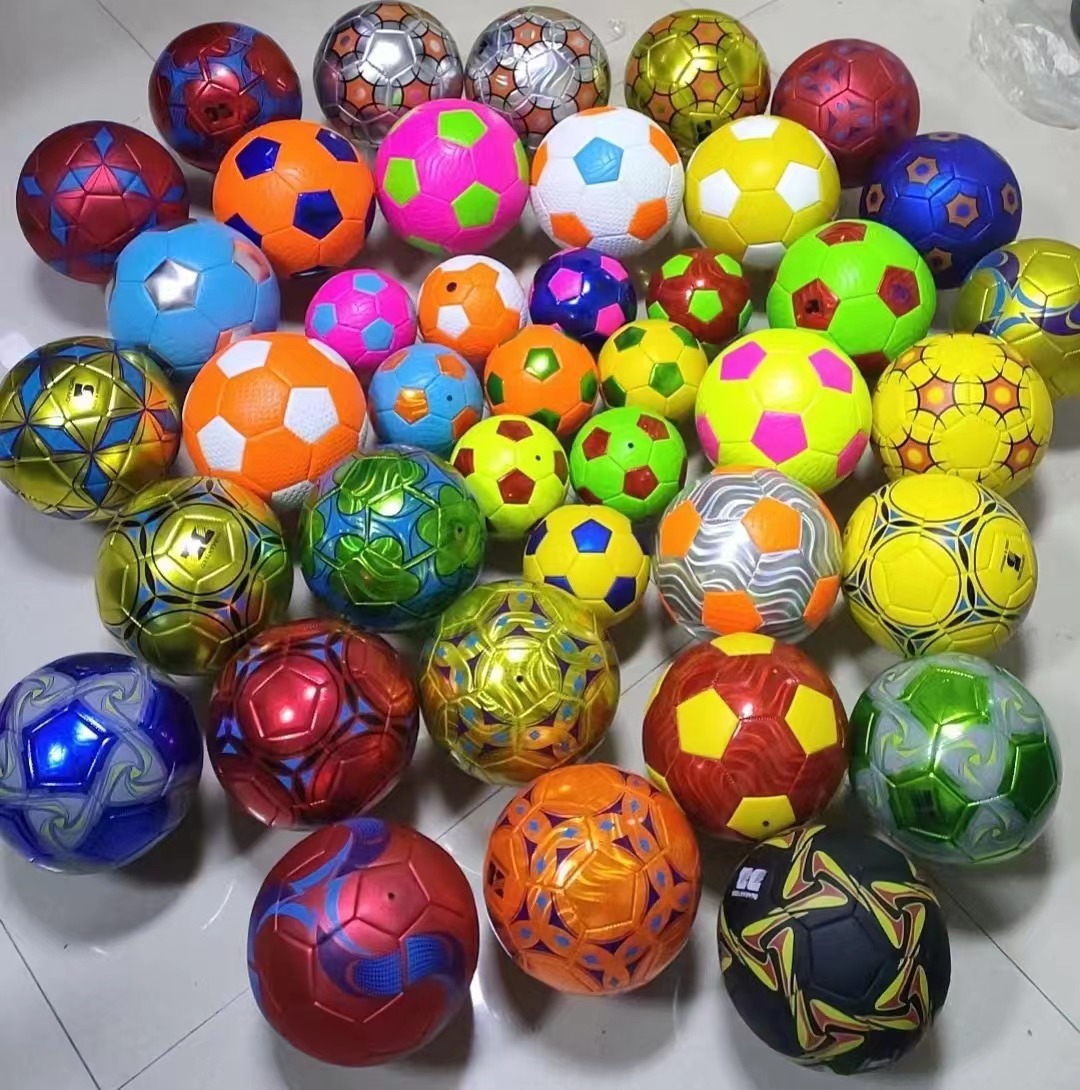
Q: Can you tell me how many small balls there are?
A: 10